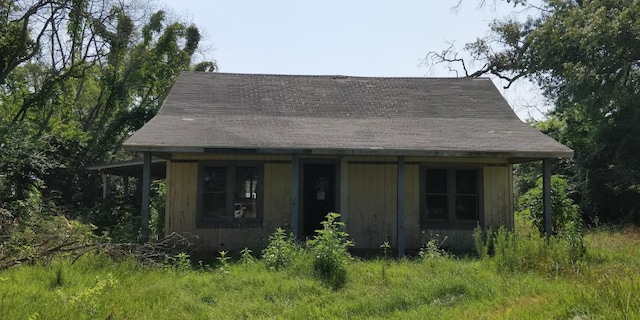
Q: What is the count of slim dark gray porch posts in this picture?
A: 4